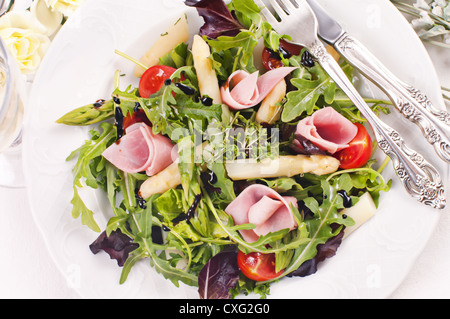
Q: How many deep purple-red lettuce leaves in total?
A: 4